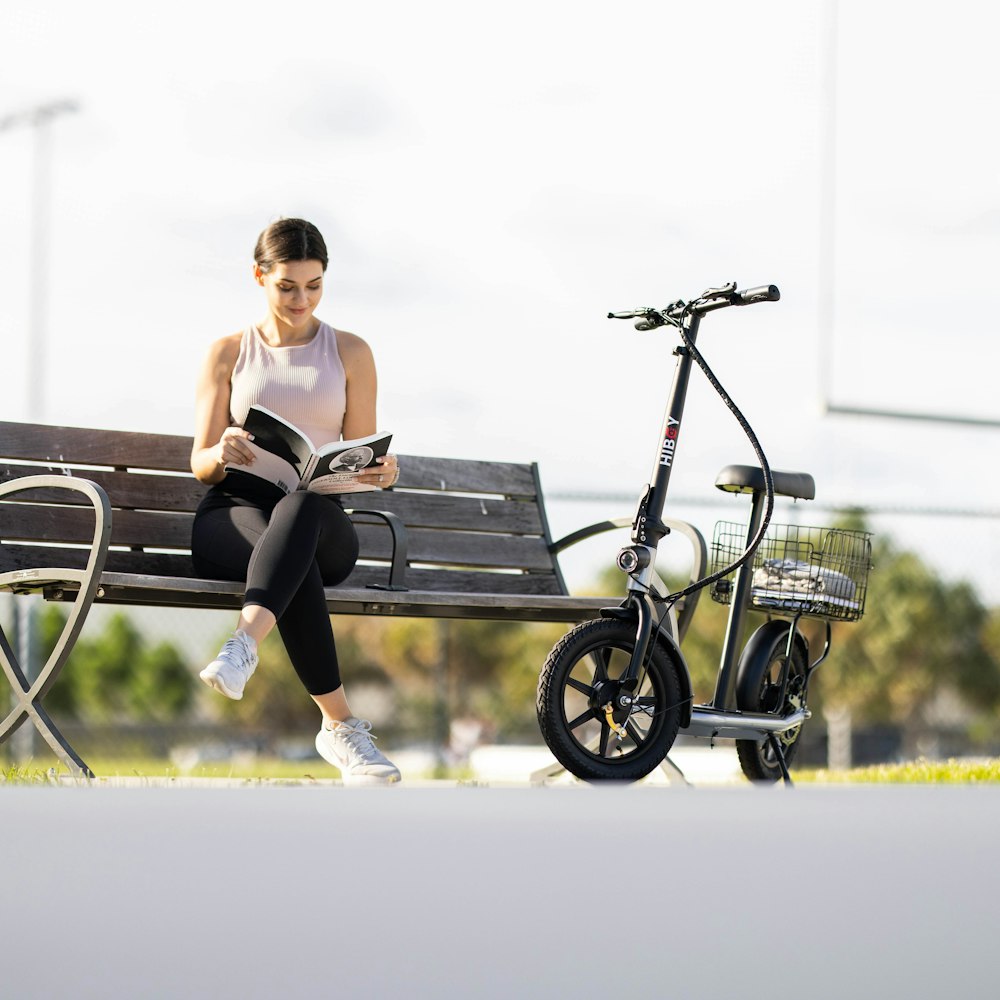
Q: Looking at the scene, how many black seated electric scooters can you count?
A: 1